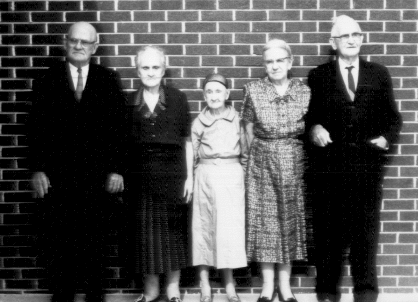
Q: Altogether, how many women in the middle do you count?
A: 3